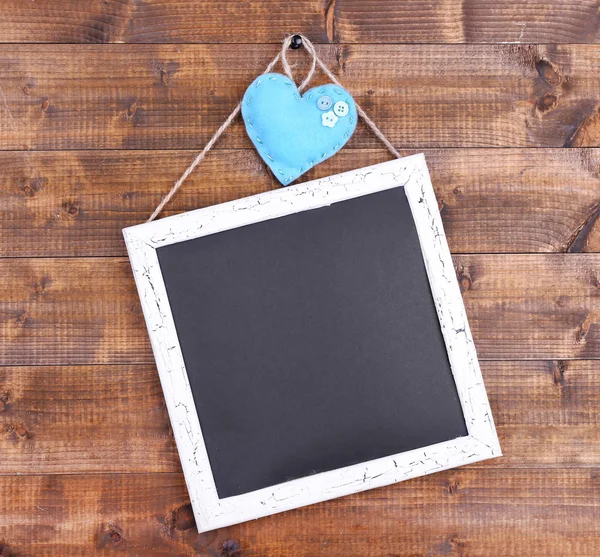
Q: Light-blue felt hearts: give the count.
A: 1